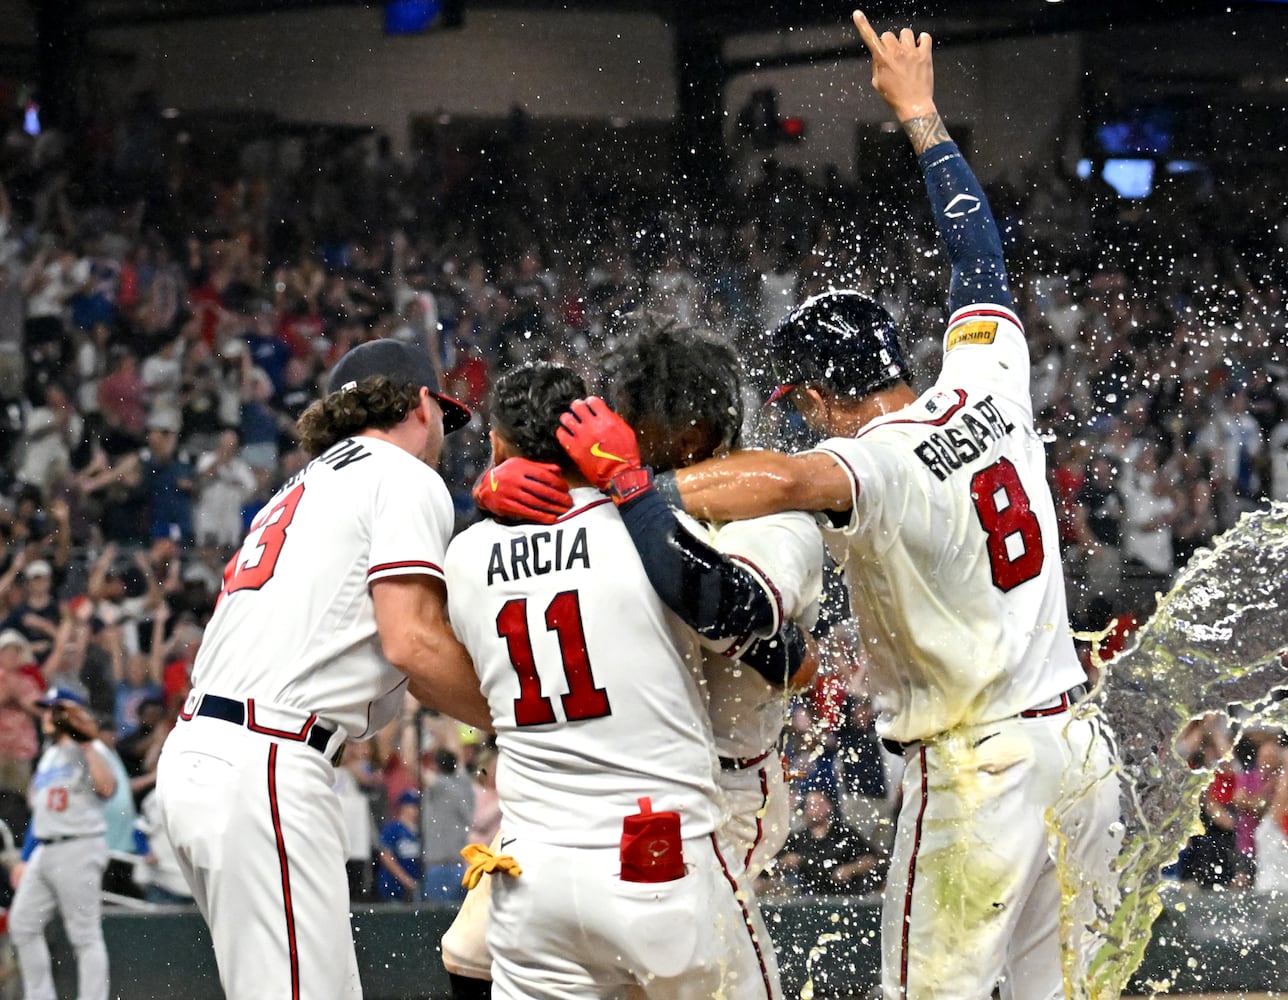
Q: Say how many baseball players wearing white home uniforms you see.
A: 4